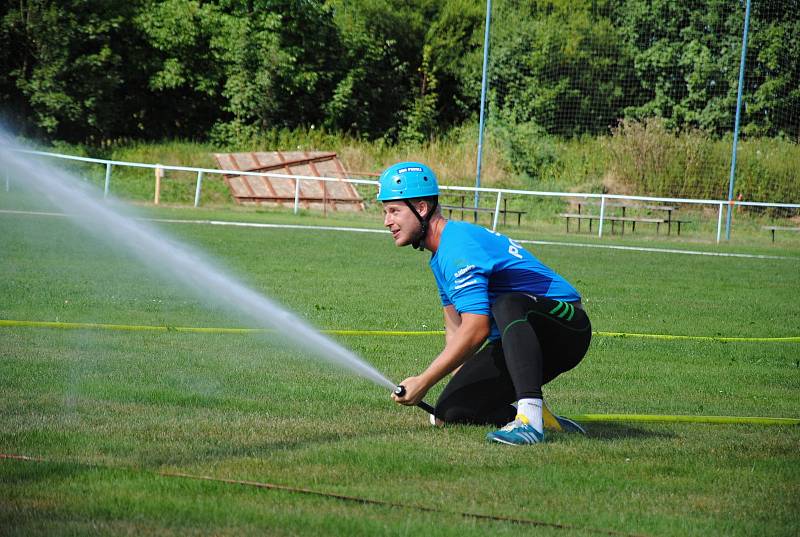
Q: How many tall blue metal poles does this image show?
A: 2